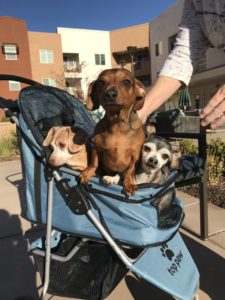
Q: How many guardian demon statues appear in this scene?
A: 0